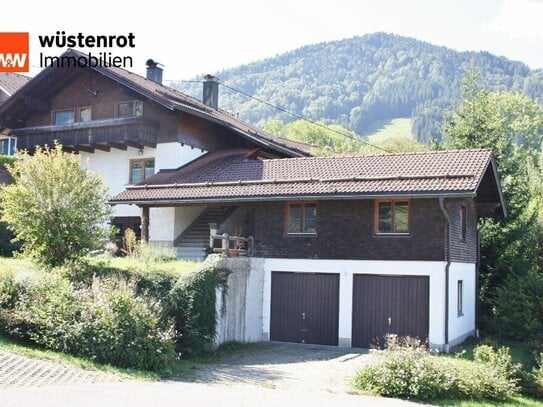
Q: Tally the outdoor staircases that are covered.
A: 1